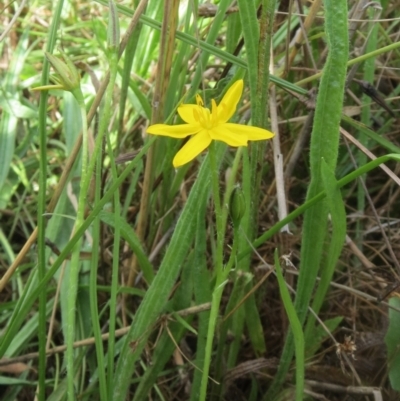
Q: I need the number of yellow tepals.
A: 6